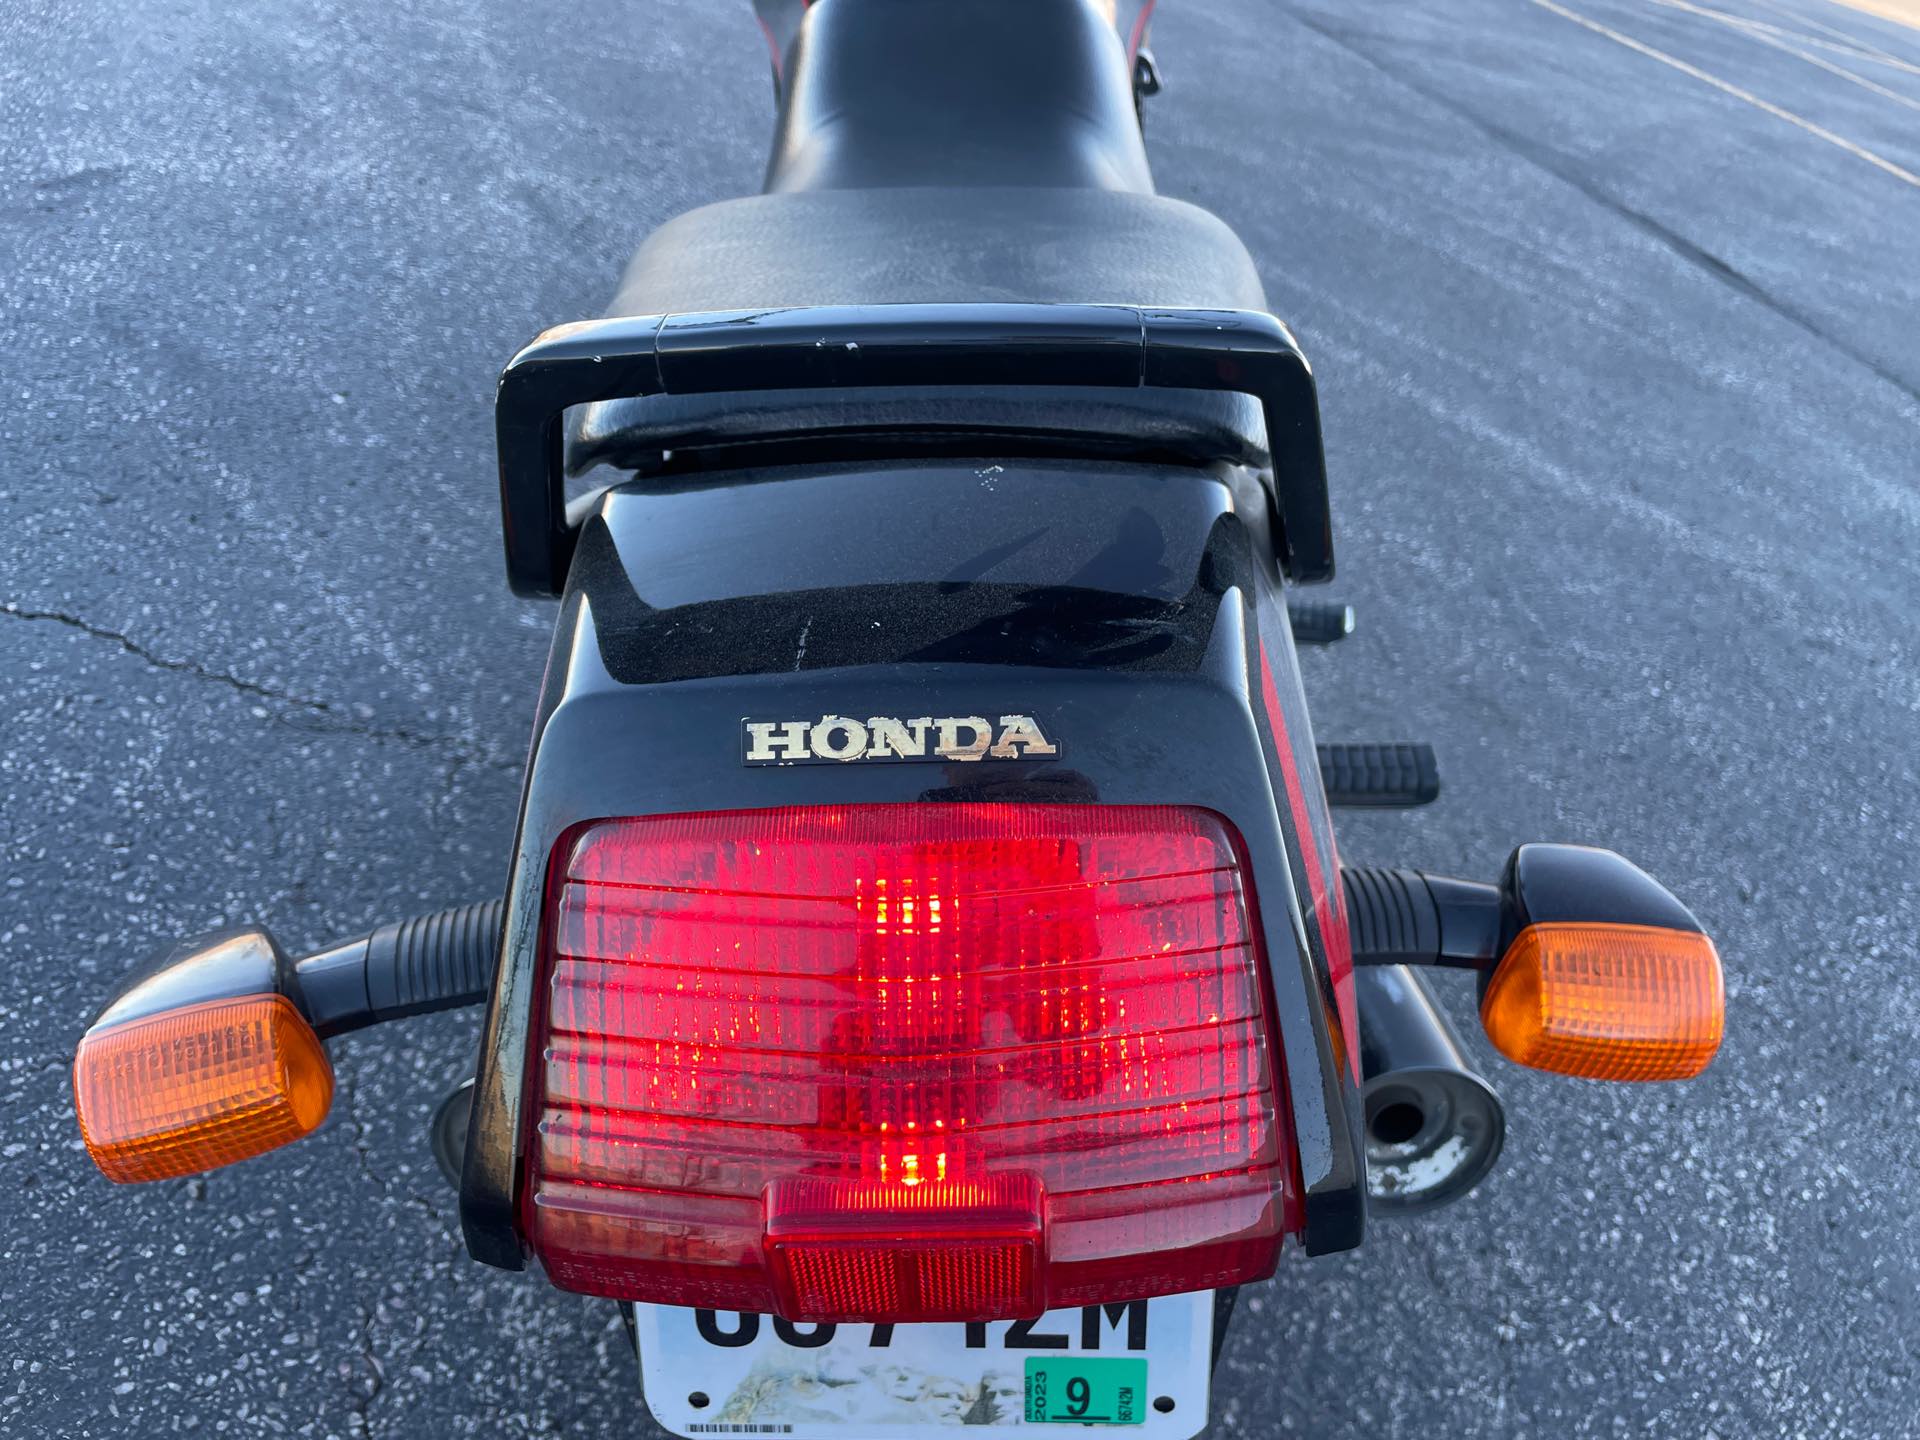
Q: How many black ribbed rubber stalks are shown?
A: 2